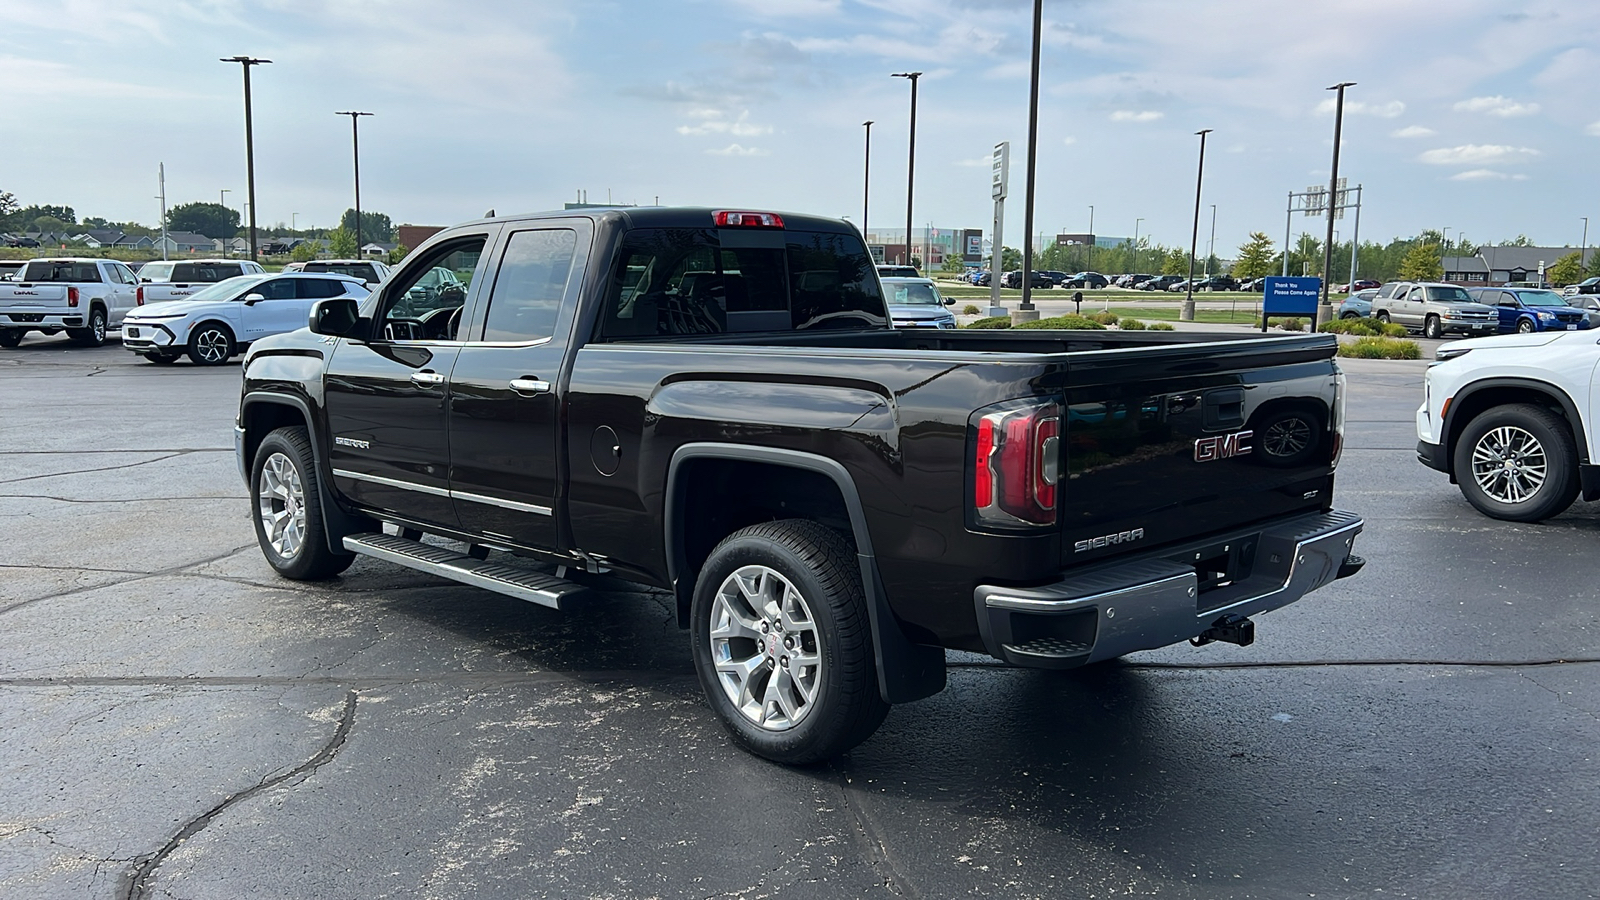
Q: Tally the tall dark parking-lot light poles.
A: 7